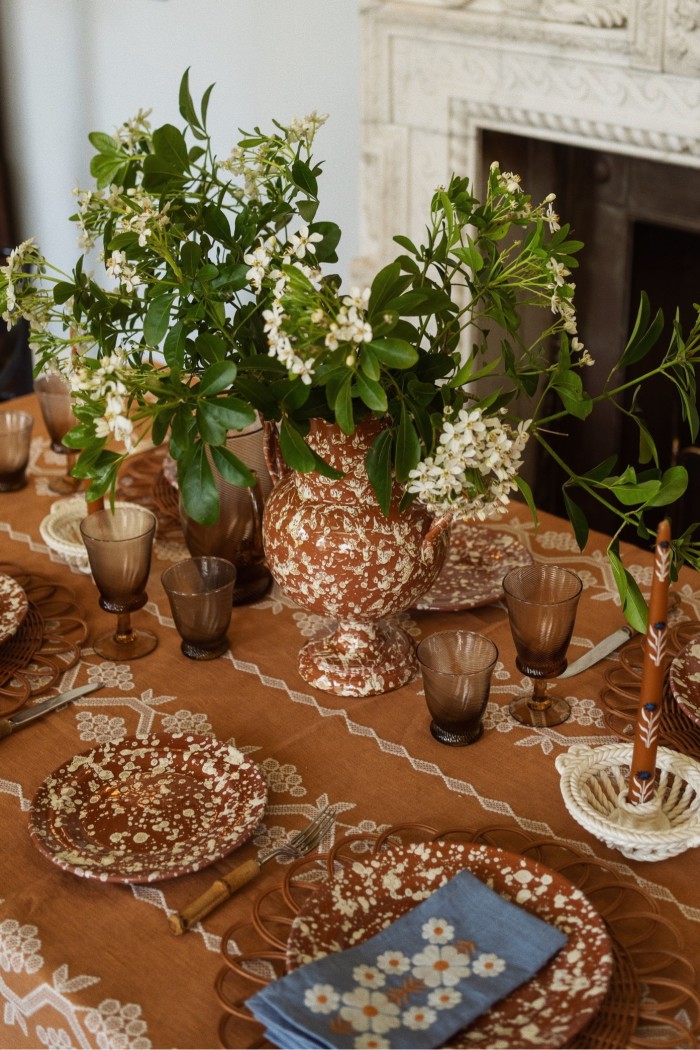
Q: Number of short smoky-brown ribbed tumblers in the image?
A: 3